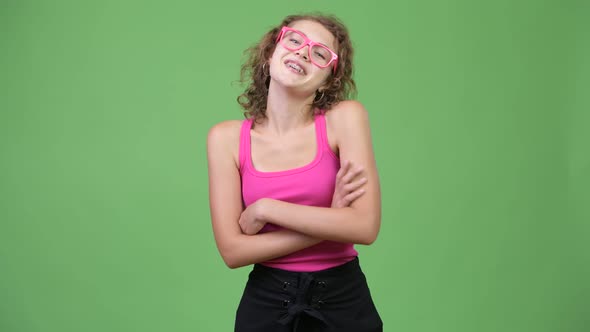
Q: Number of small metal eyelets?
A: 4